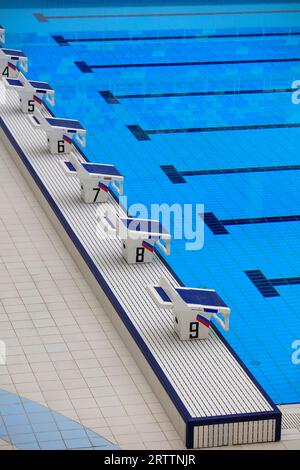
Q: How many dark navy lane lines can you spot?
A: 7